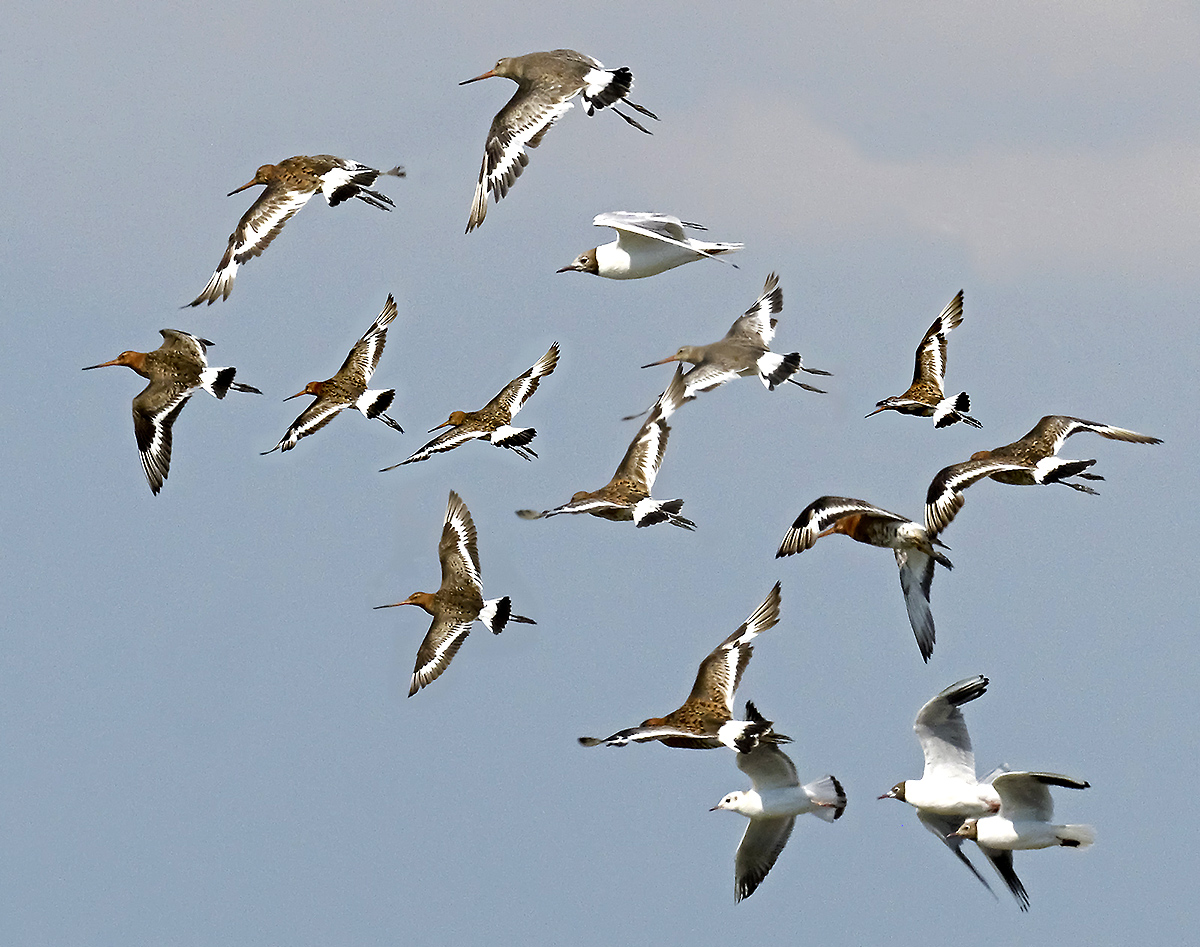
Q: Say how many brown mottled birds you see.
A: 12